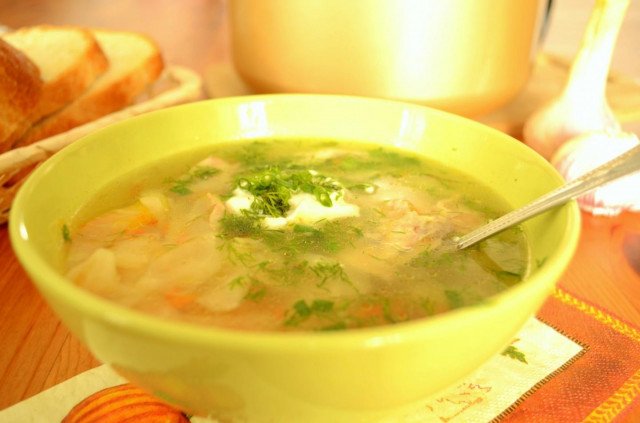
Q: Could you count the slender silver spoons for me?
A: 1